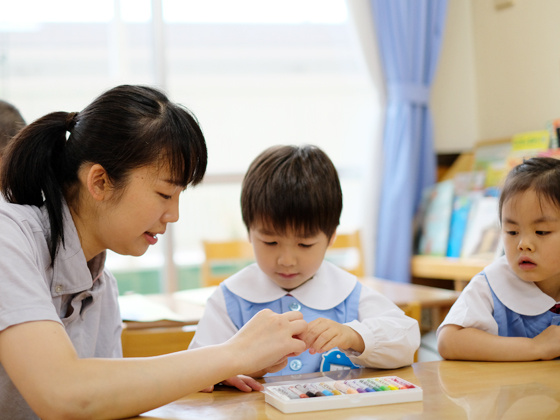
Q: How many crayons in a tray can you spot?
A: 15